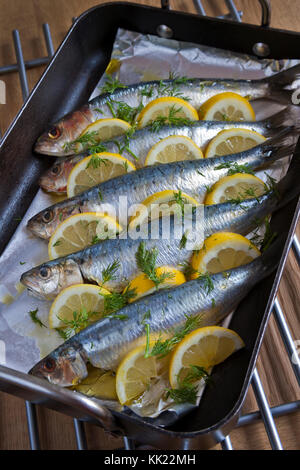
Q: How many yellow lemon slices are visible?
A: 14